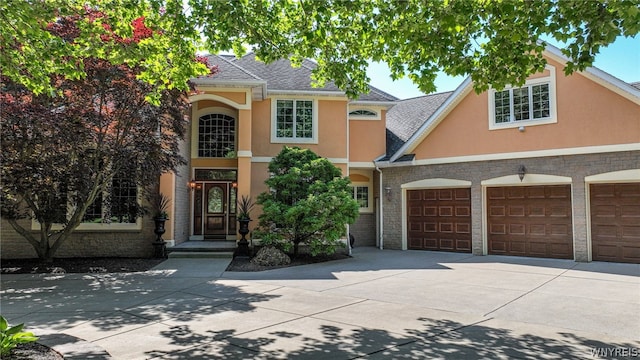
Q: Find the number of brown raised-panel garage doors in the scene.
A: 3